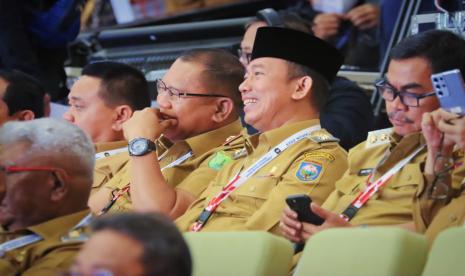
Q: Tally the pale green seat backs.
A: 3